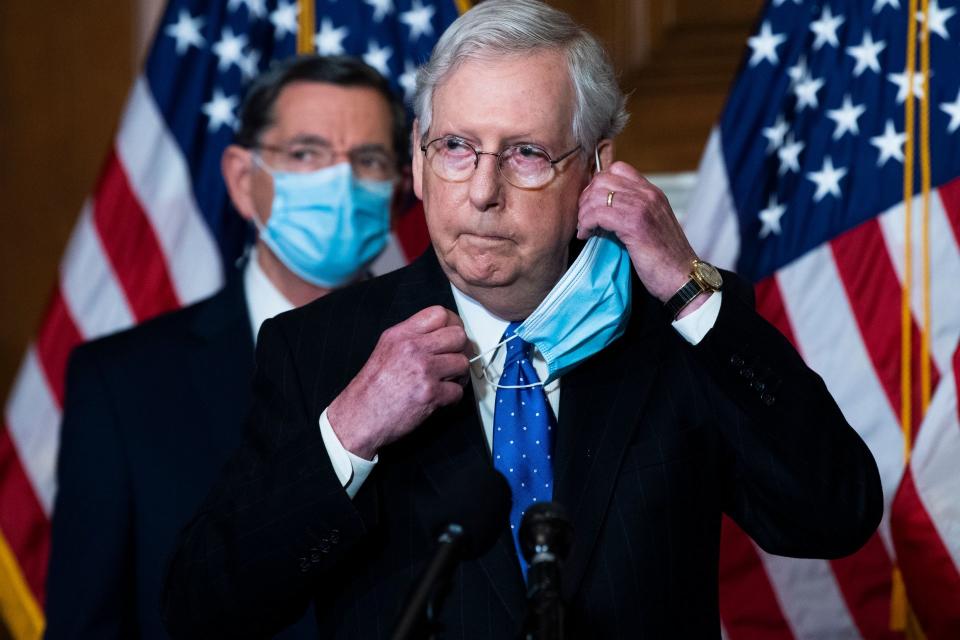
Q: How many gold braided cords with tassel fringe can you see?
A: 2